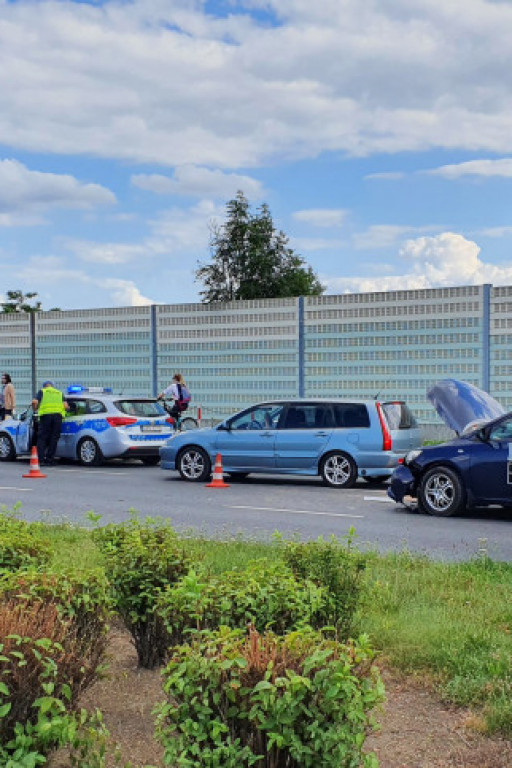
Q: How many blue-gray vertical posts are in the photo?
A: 4